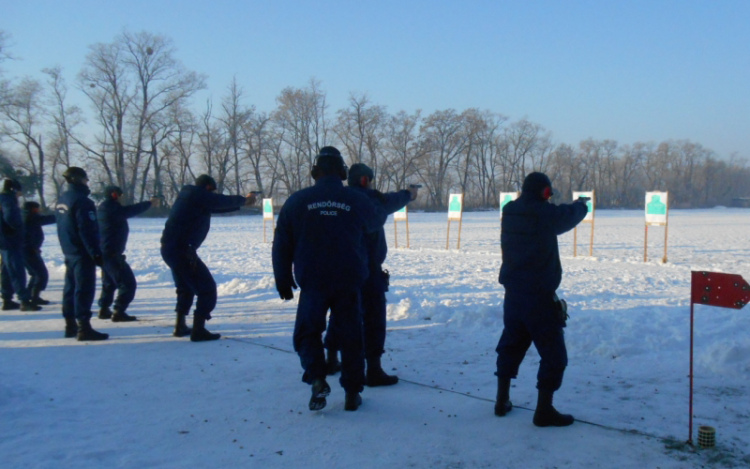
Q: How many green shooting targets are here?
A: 6